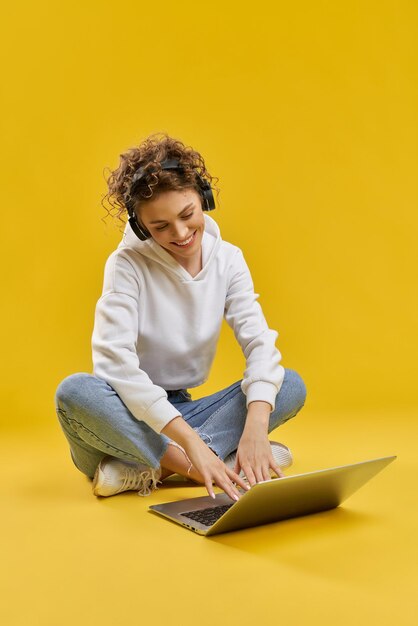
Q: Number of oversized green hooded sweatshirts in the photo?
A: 0